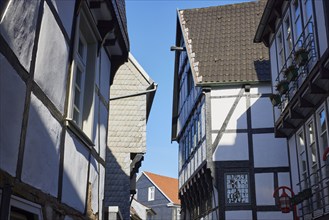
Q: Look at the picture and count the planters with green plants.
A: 4